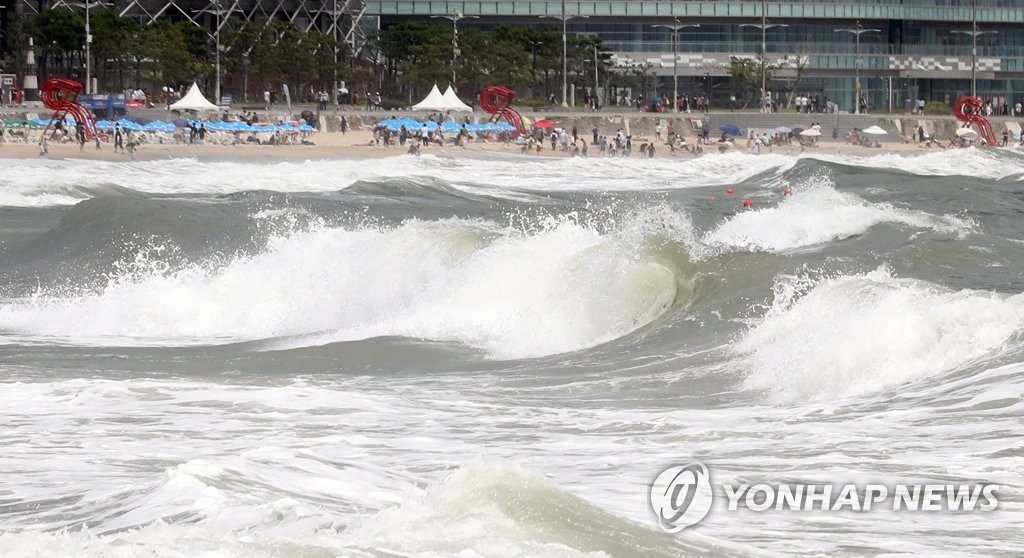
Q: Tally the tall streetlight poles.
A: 9